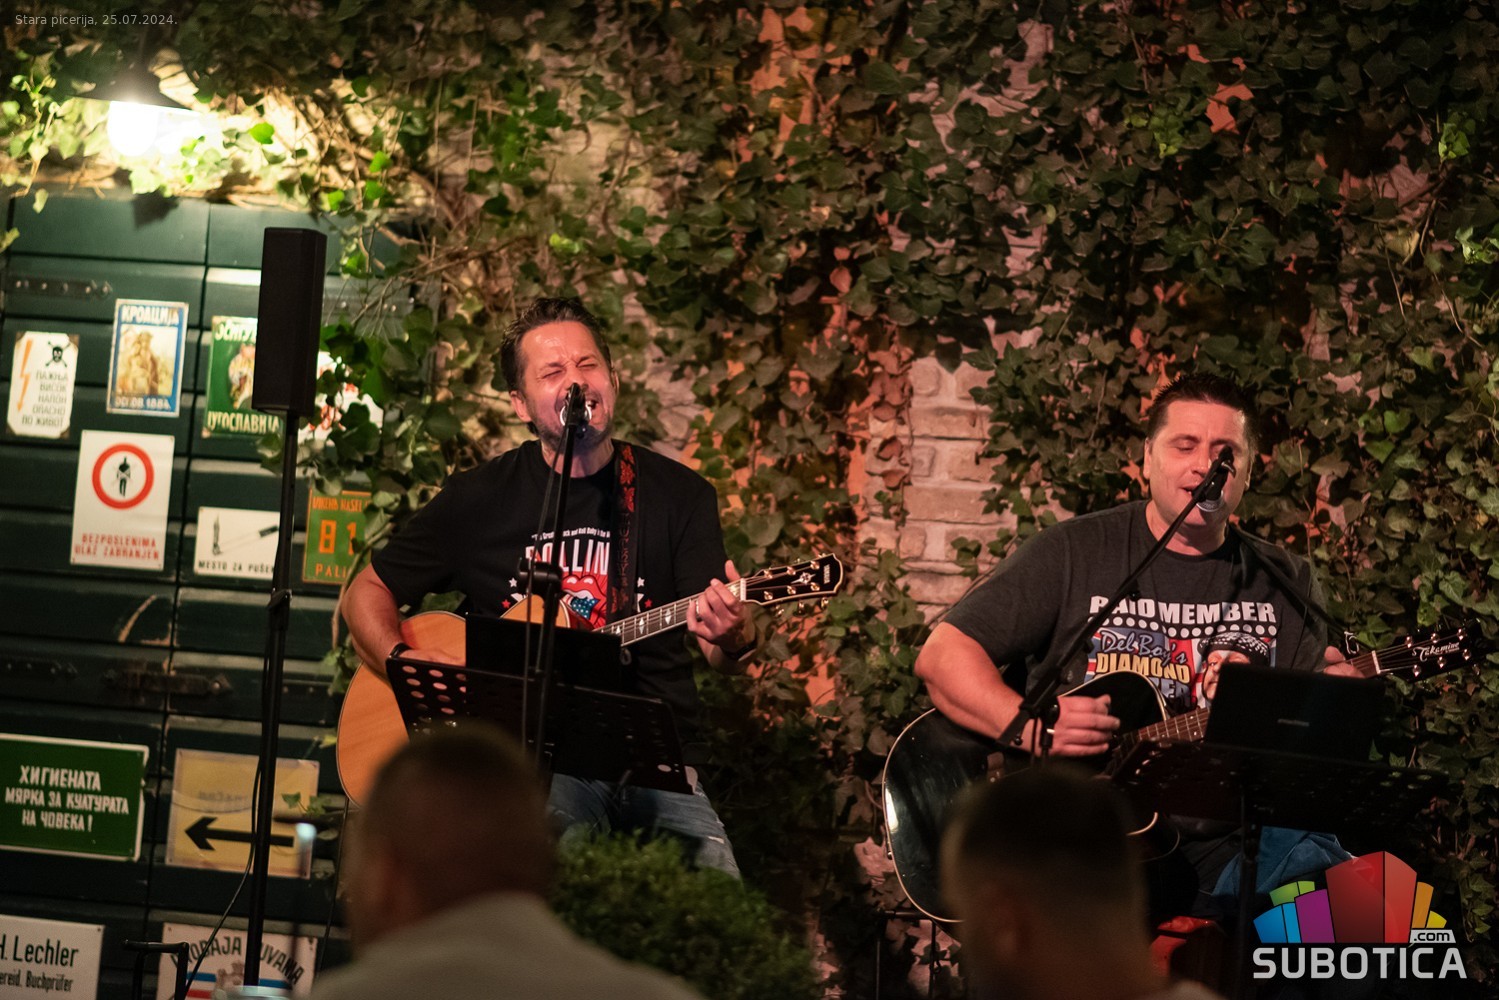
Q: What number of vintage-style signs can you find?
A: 11